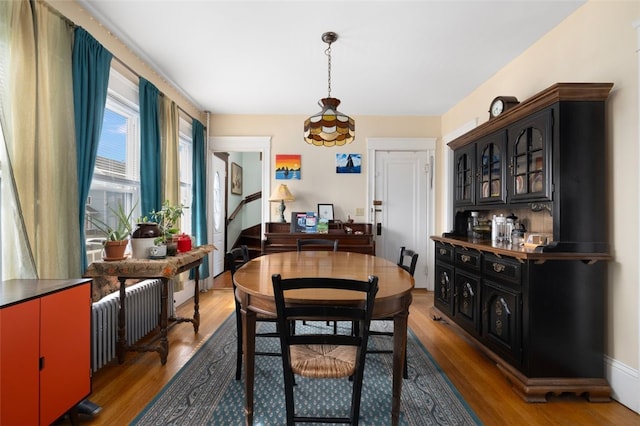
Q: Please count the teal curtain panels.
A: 3